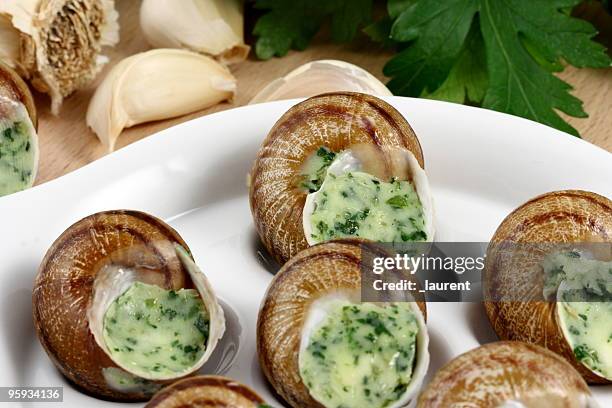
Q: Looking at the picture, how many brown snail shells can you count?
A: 7